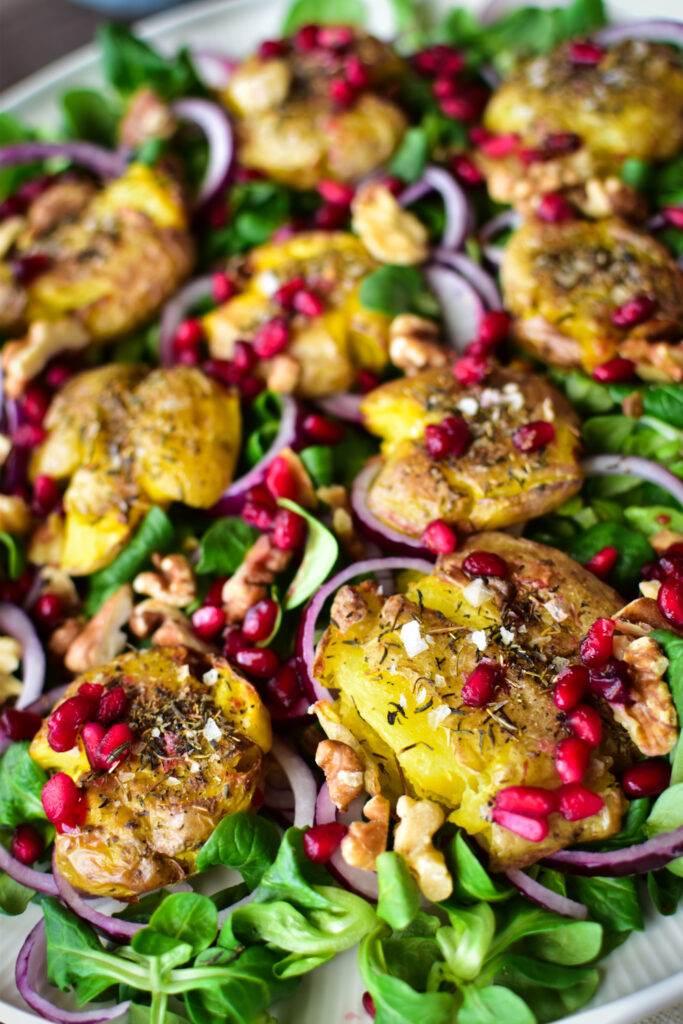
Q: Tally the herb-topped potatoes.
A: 9